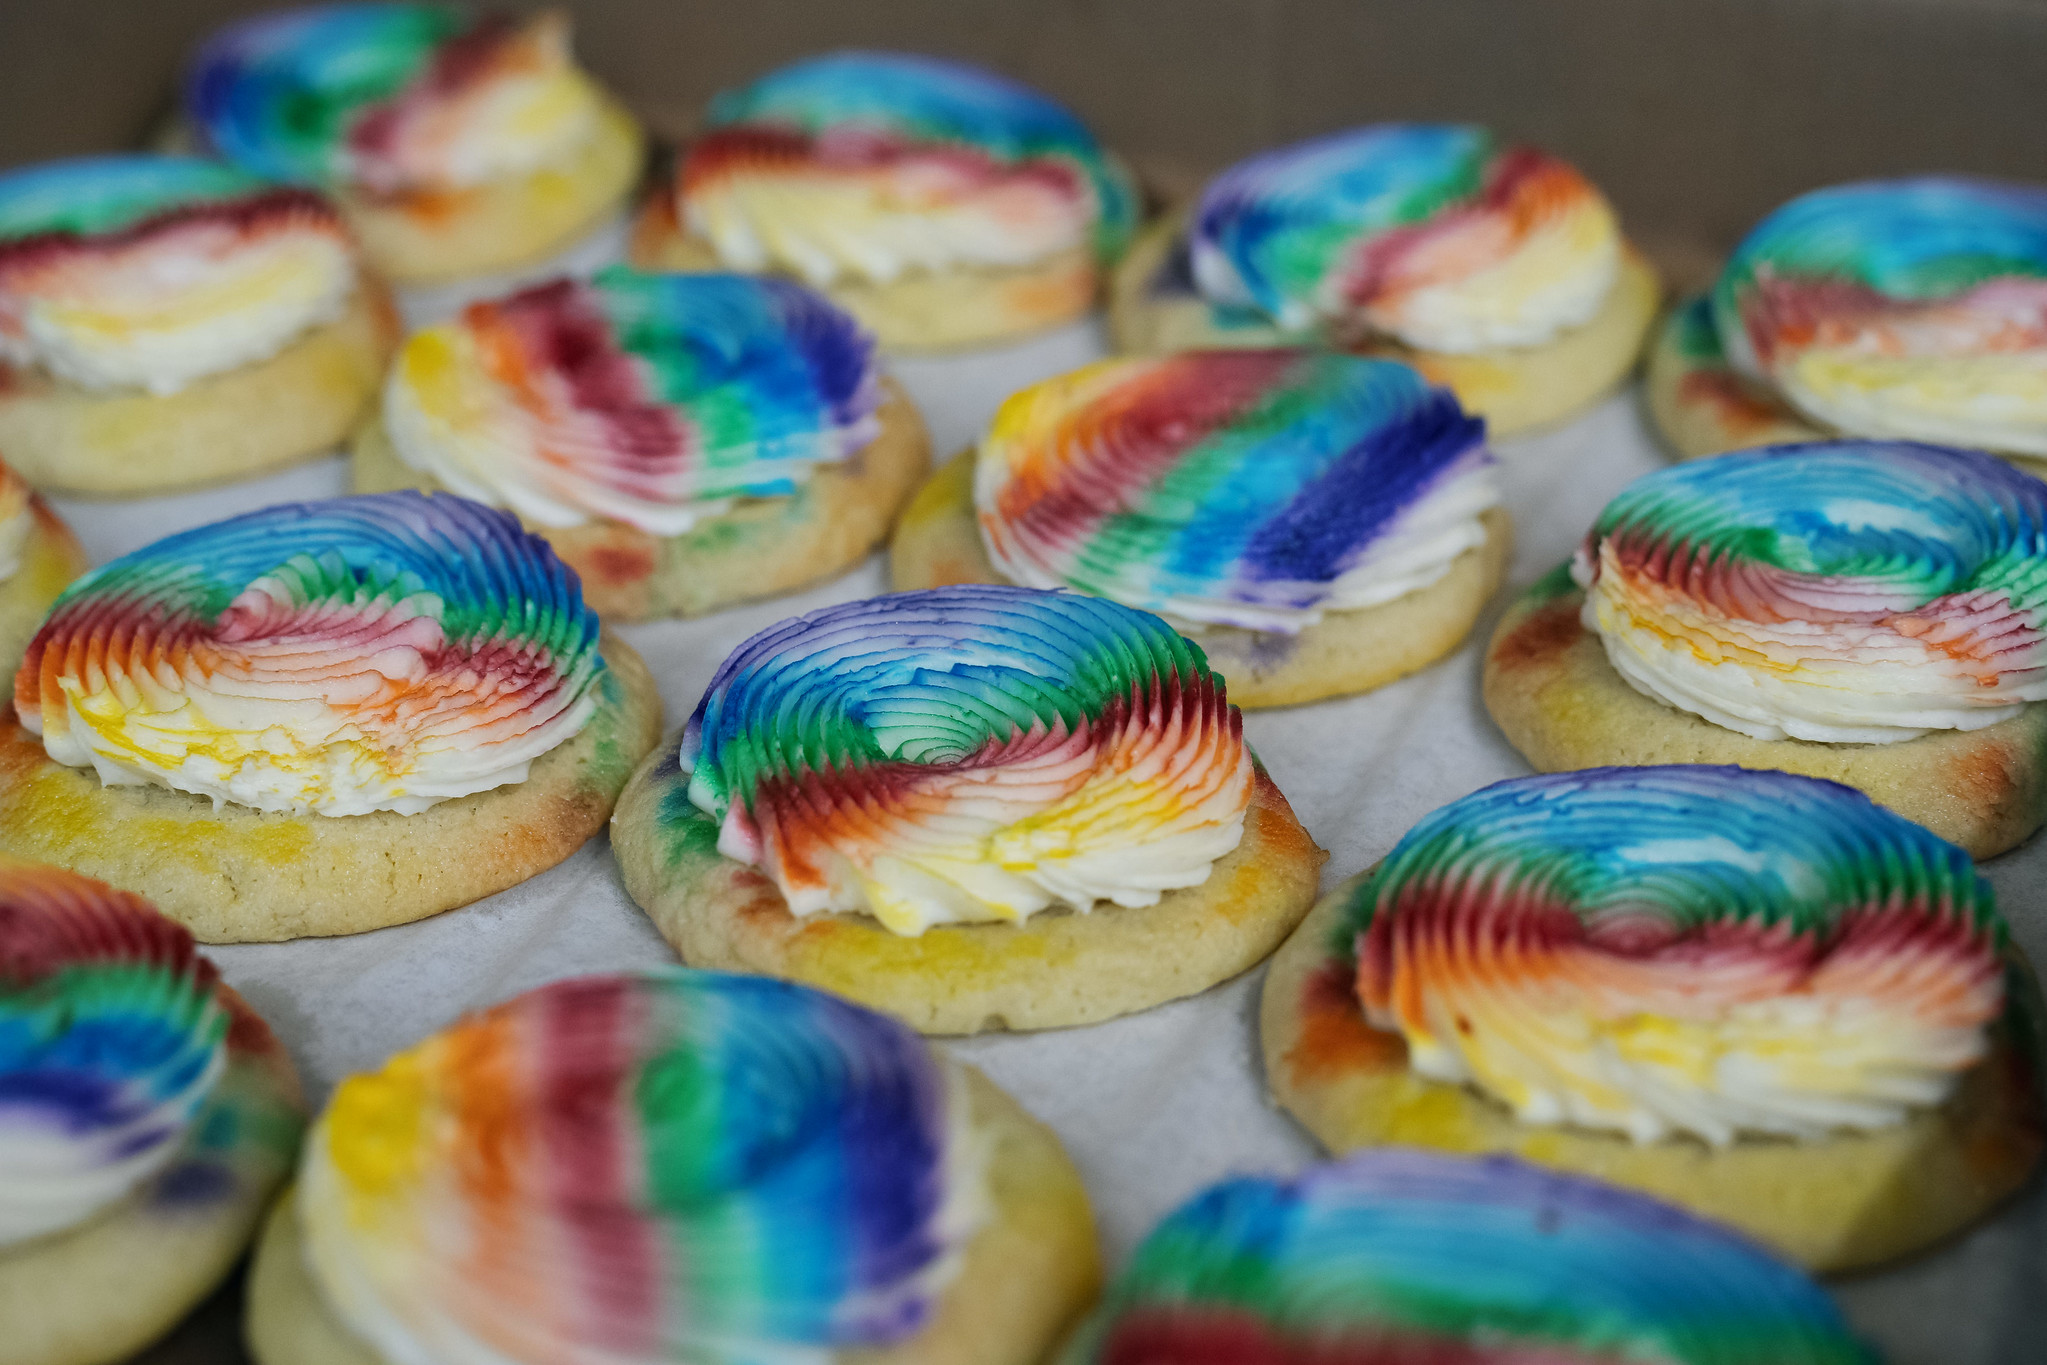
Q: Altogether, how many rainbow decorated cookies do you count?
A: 15